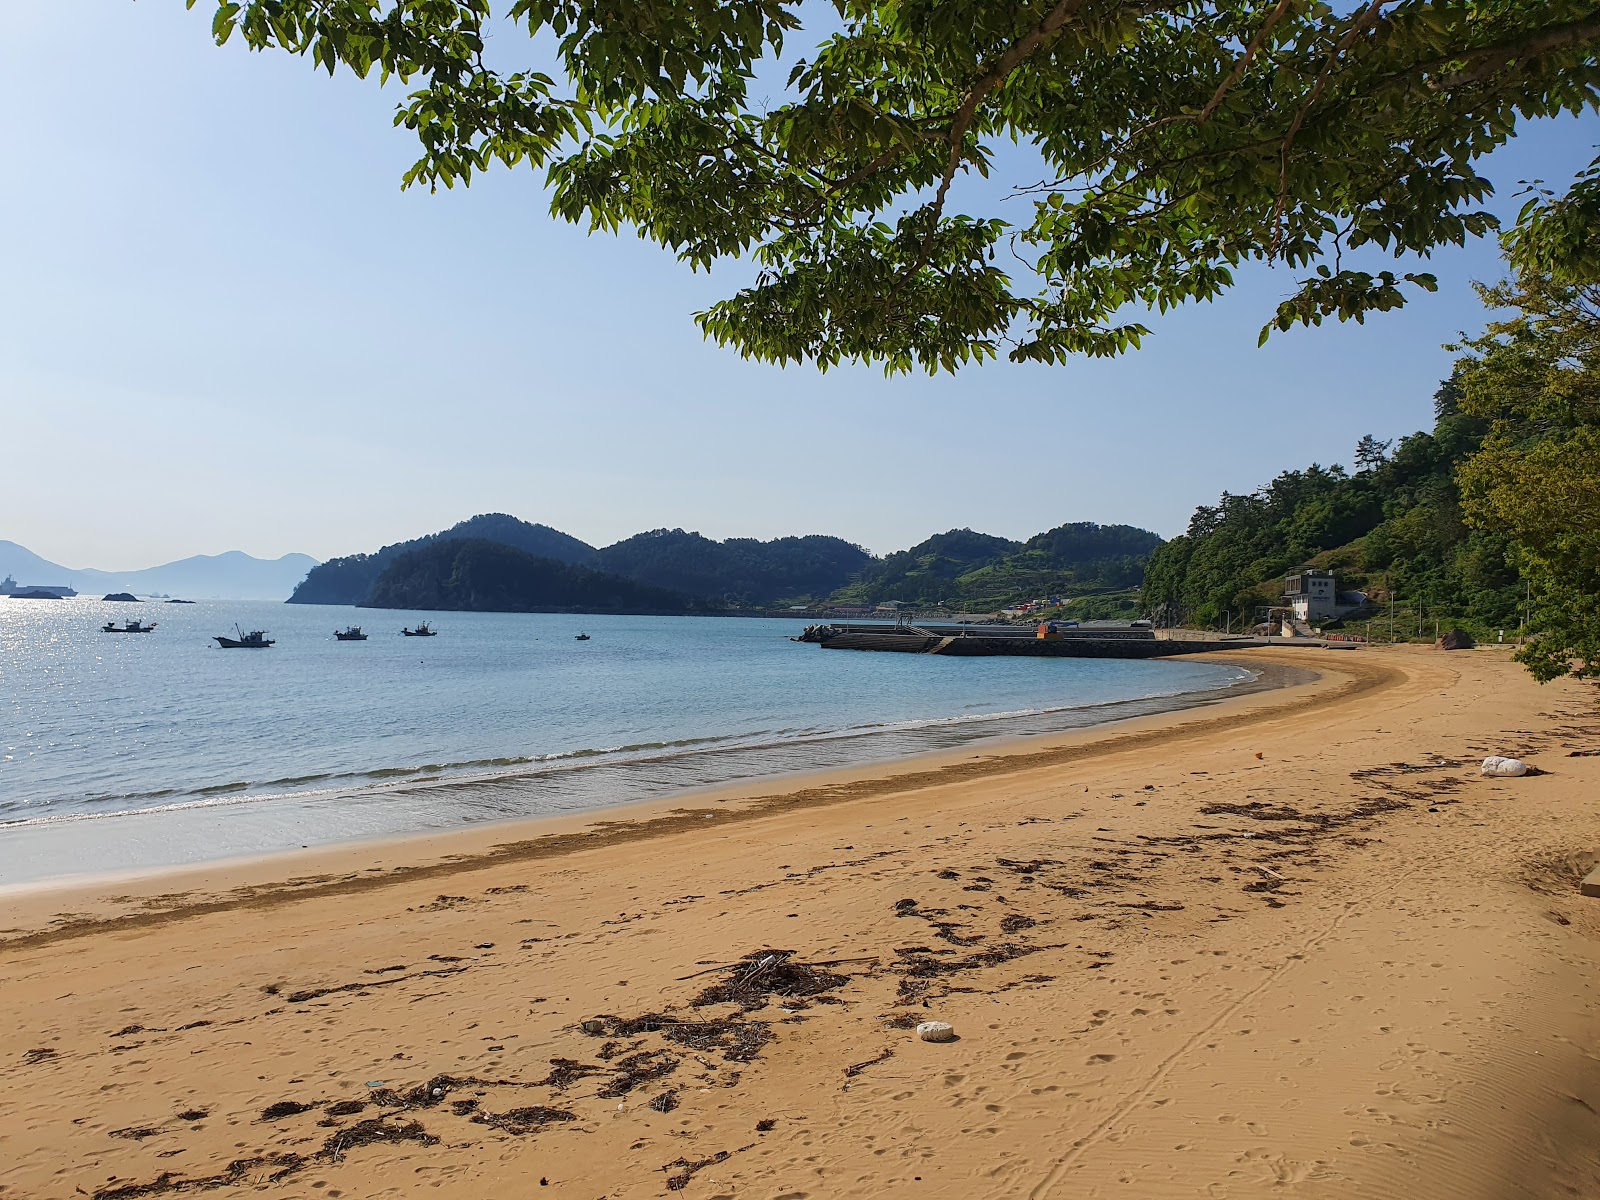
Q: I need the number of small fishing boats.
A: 5